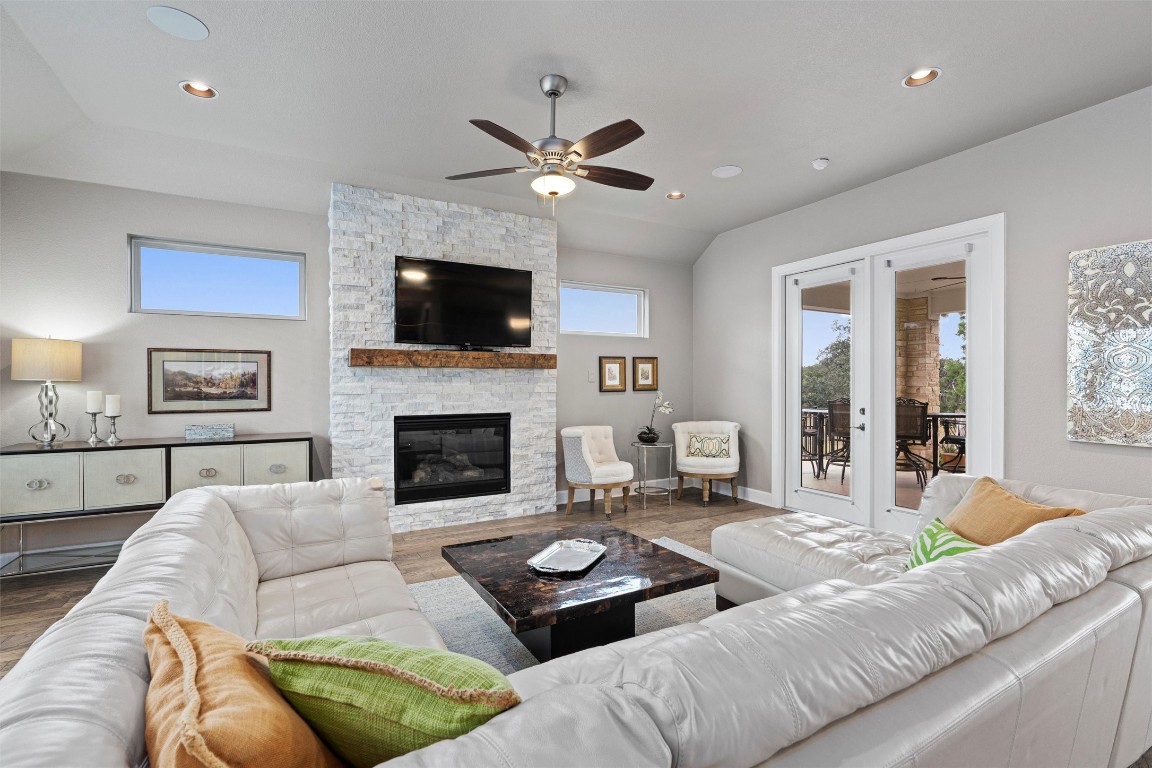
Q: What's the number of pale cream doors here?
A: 4